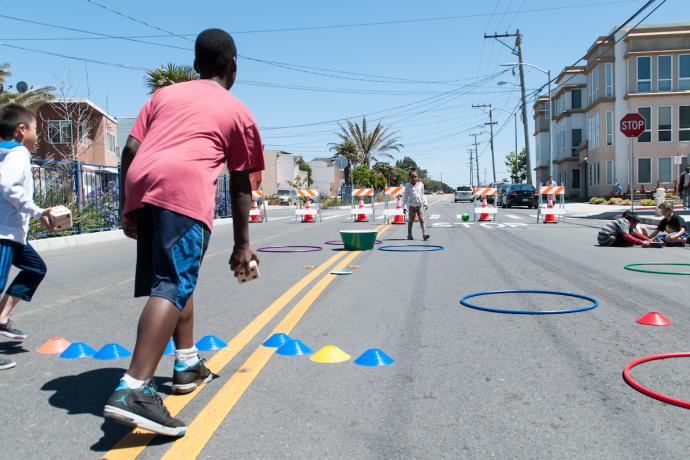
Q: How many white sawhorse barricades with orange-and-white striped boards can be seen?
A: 6